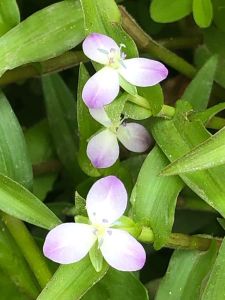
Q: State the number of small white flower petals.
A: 9